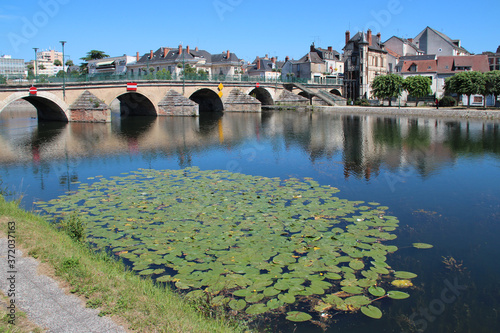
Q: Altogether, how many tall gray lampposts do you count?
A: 2